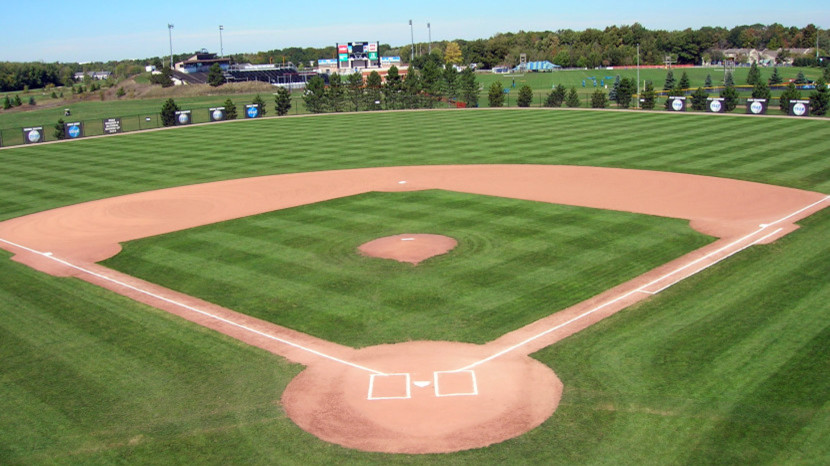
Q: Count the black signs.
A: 10